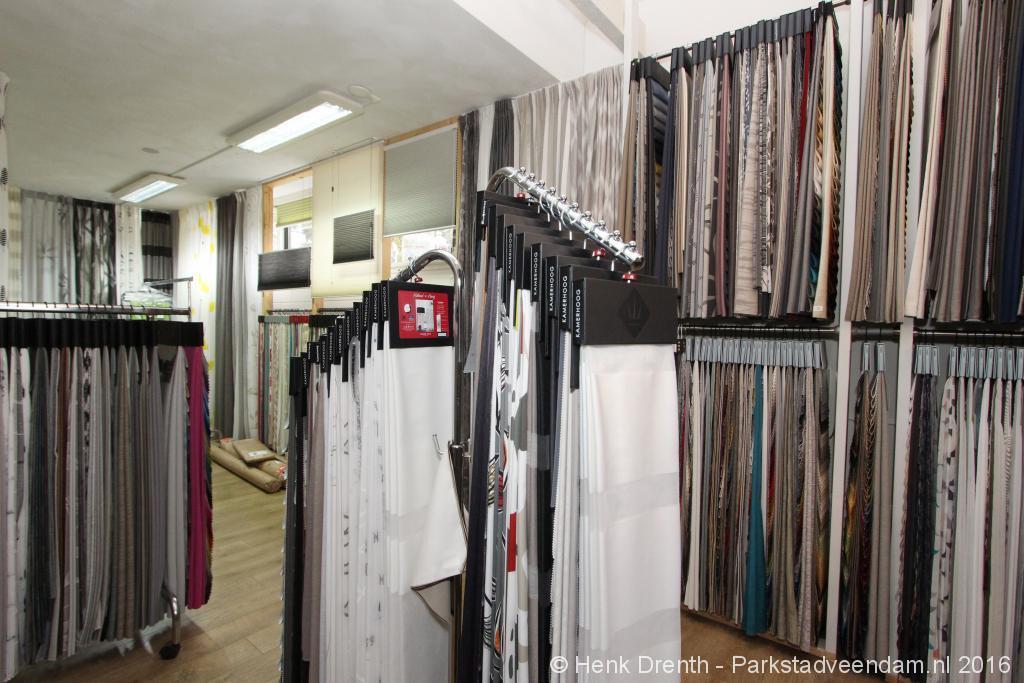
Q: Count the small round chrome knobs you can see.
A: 10